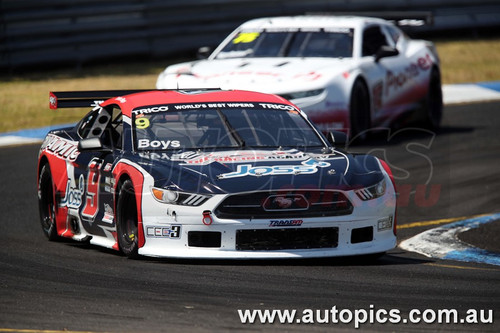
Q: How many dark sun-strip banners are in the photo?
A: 1